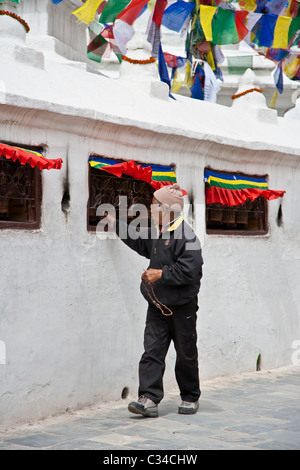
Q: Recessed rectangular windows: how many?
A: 3